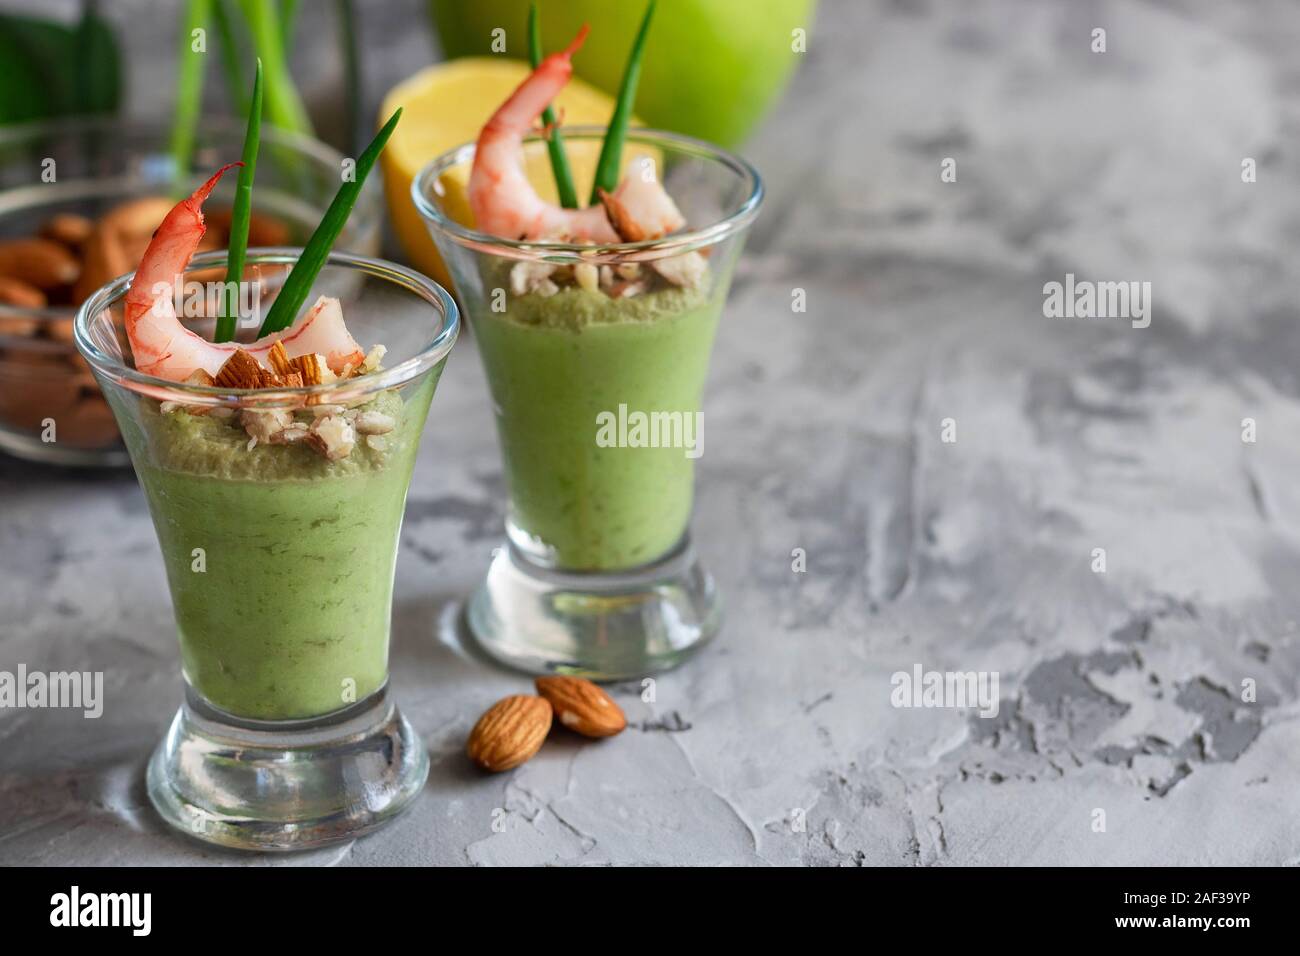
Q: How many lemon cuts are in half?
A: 1